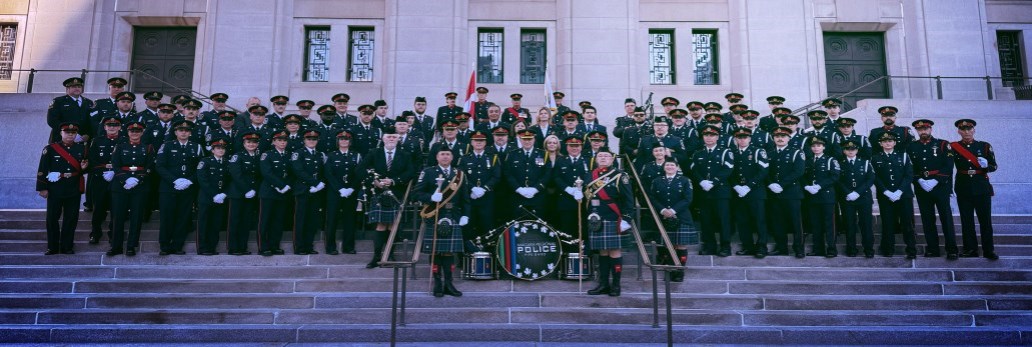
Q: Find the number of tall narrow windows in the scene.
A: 8